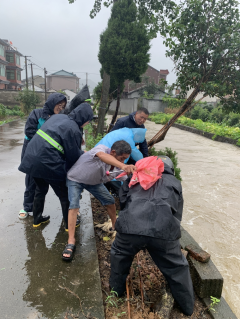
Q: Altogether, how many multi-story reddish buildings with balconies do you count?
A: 1